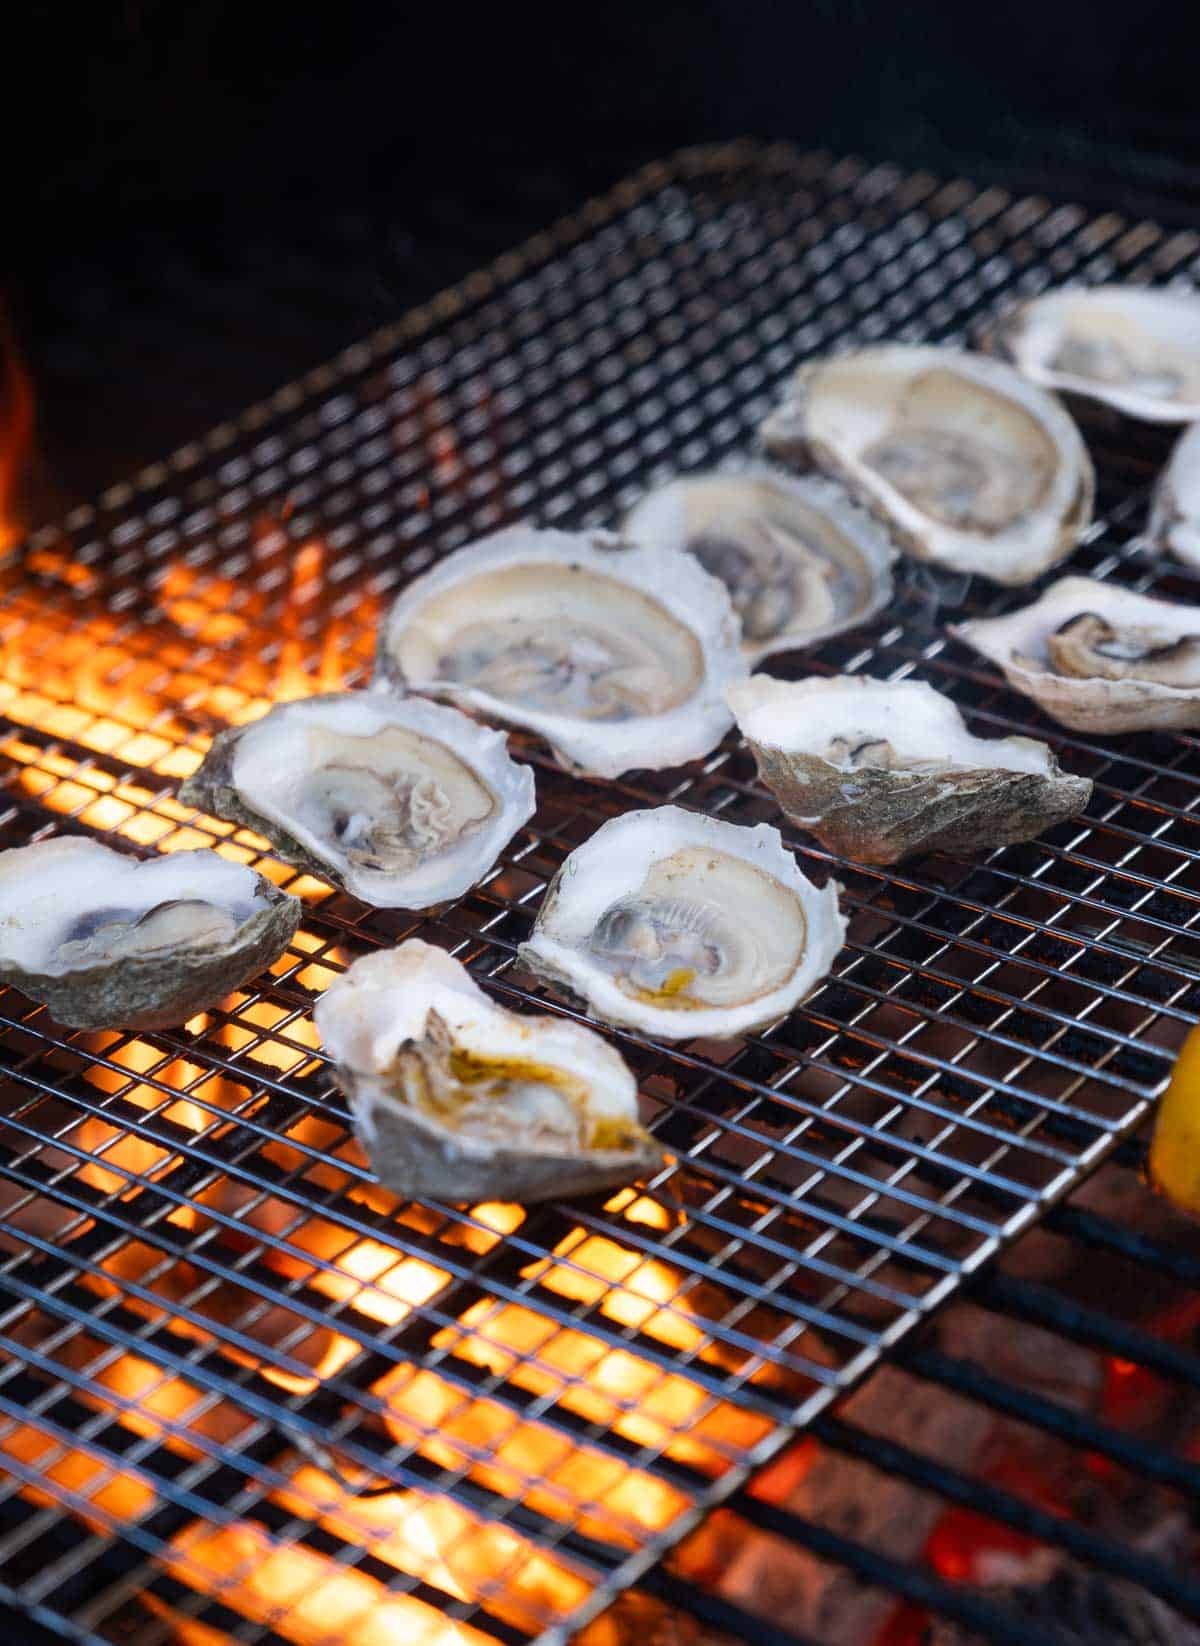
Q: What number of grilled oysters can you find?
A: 11